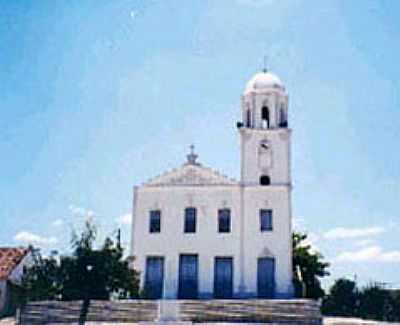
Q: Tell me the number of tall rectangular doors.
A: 4